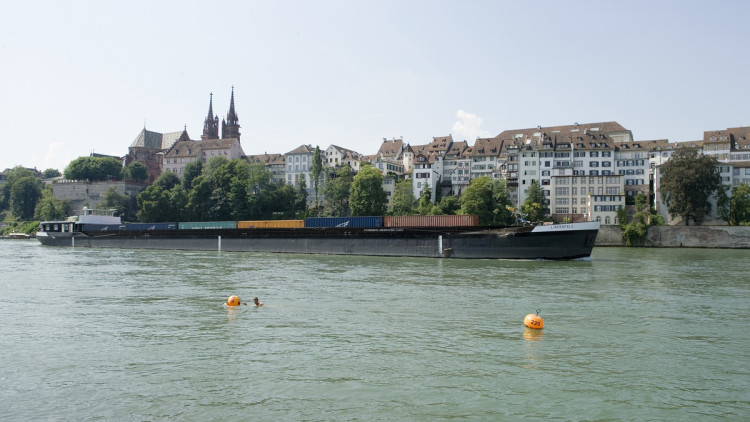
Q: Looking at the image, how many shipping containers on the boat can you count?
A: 6